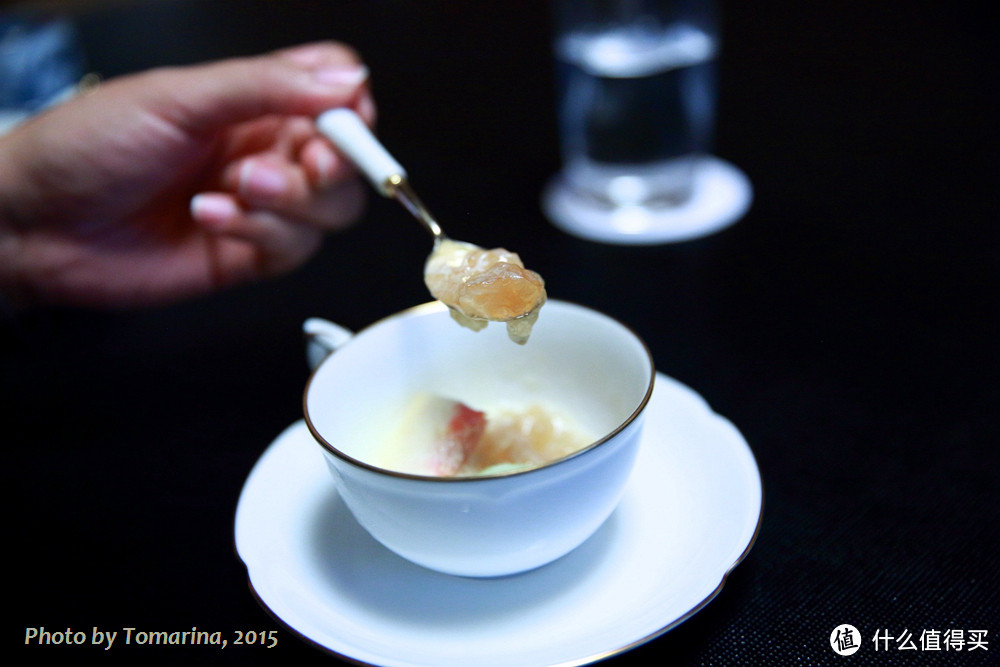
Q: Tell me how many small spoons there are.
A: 1